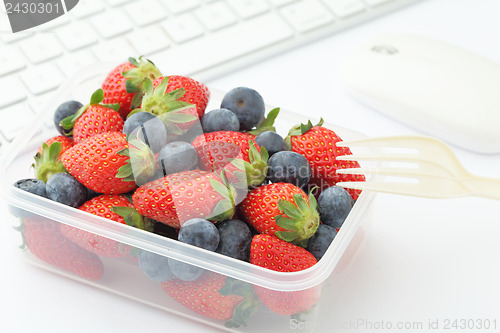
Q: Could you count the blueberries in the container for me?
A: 15